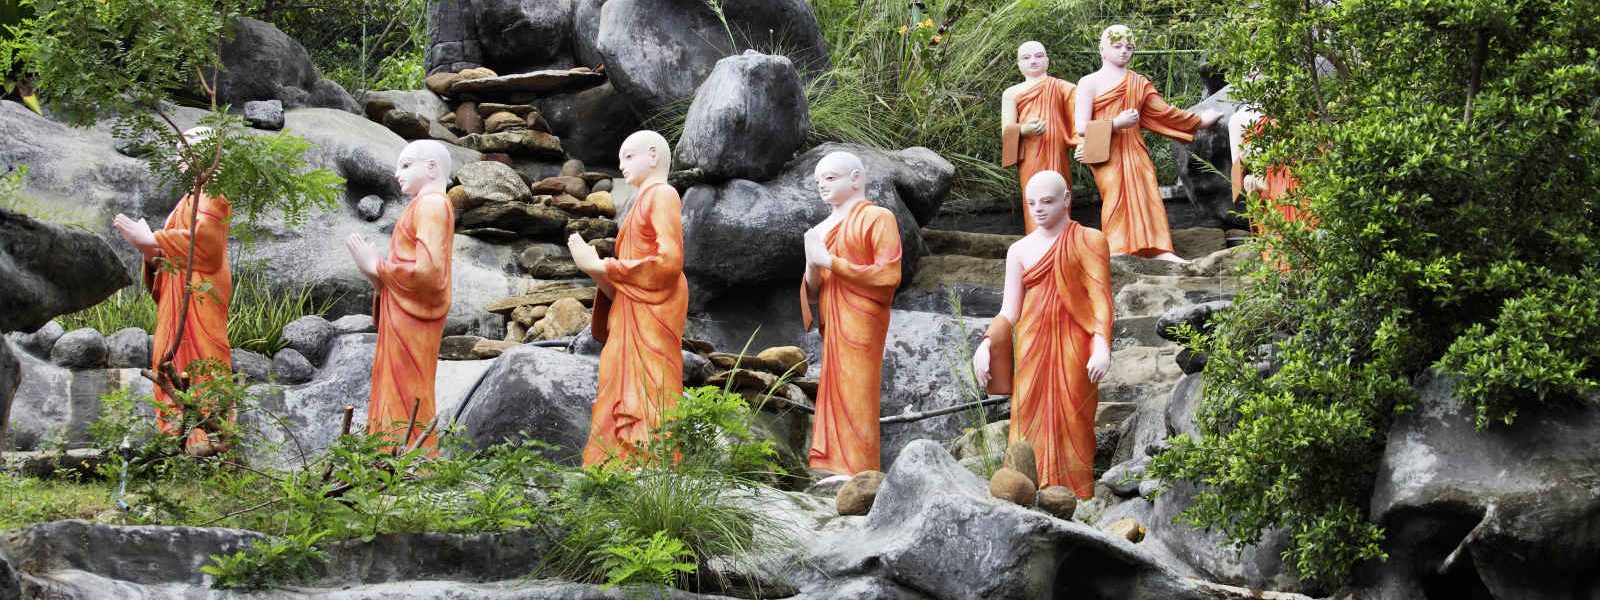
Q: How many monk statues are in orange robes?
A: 8